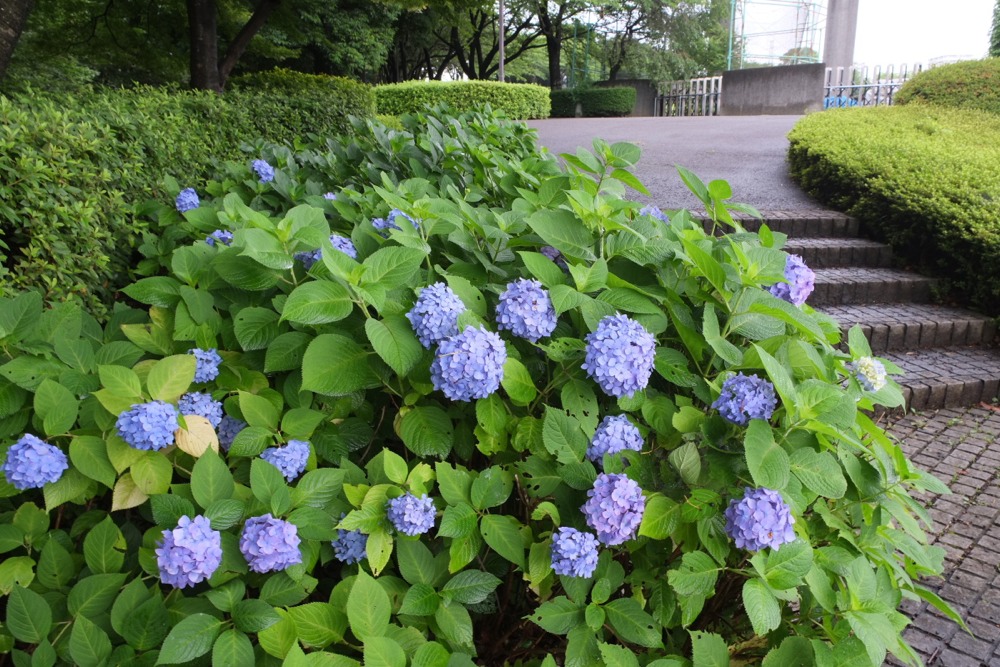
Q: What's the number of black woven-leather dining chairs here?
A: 0